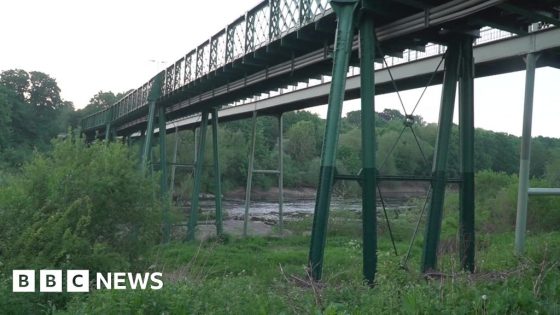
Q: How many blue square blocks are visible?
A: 0